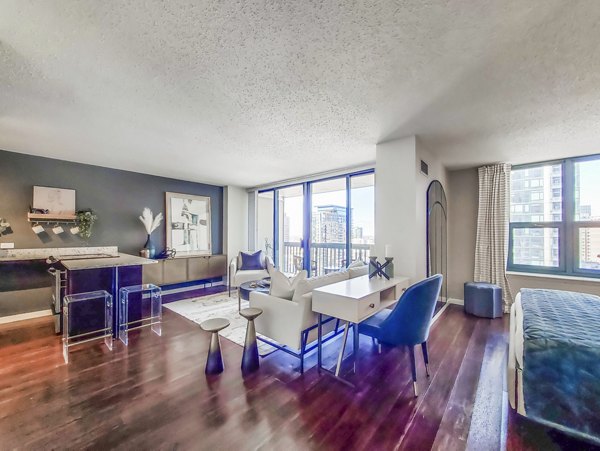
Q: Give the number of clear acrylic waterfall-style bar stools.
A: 2